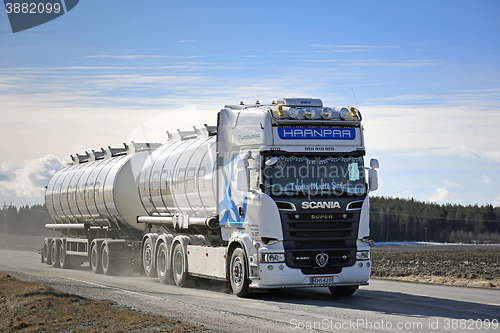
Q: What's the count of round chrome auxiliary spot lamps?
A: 4